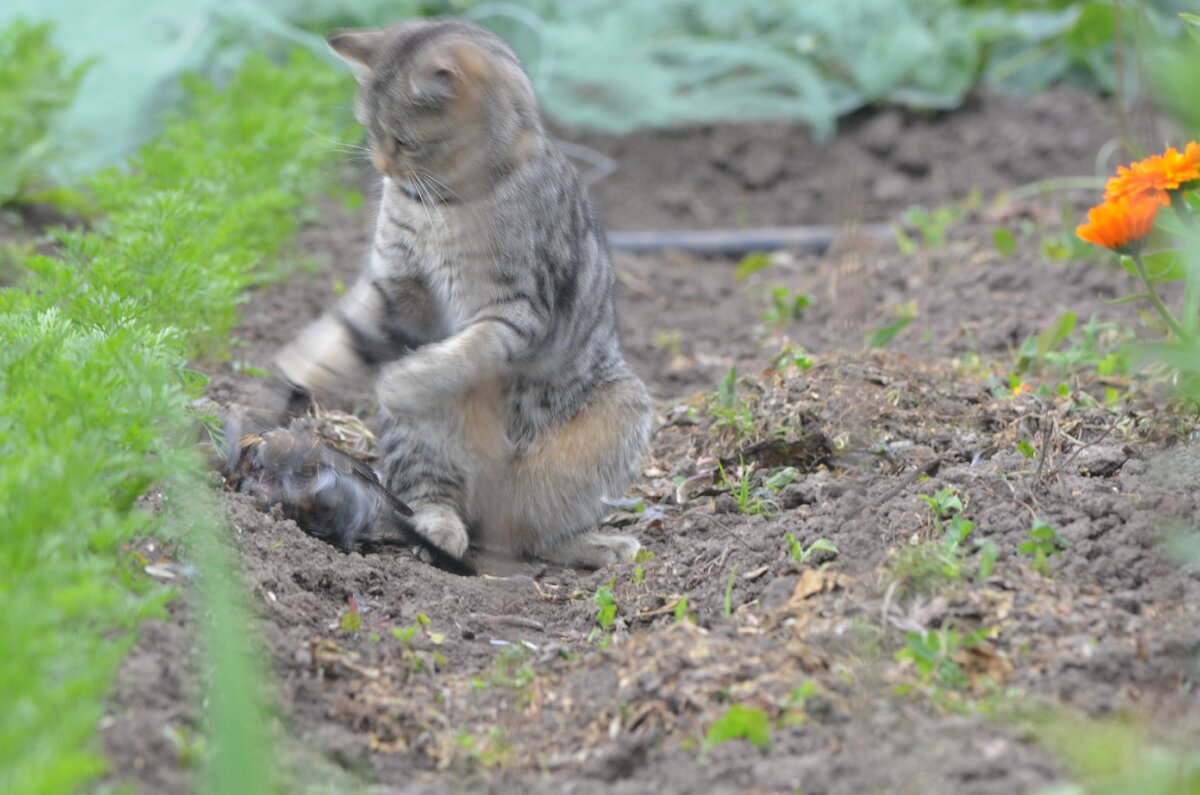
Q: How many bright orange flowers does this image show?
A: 2